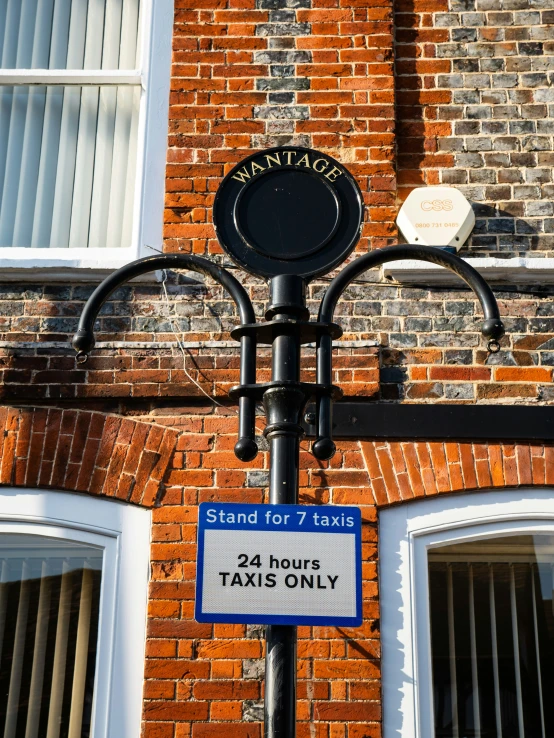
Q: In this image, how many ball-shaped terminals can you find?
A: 4